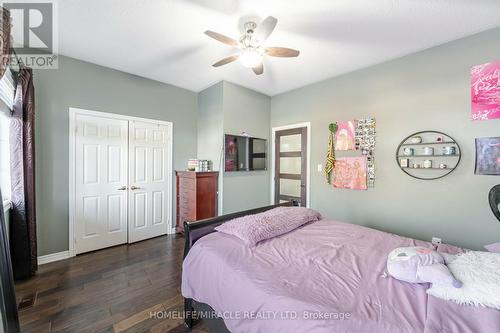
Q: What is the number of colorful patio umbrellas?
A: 0